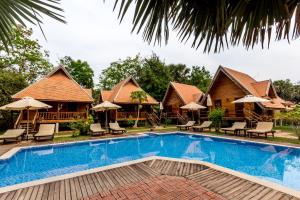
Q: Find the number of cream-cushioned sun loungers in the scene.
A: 8